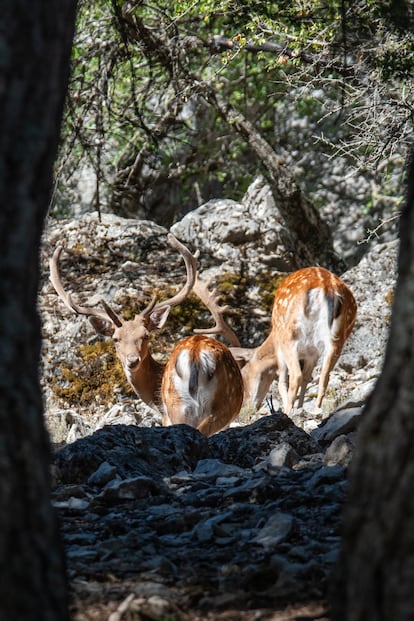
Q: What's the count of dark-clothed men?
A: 0